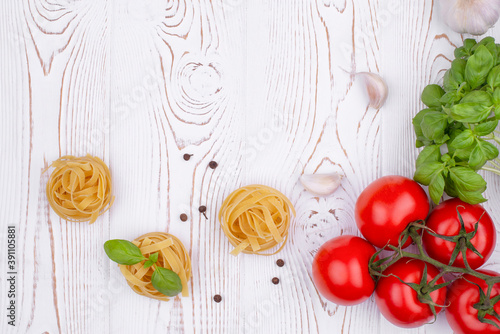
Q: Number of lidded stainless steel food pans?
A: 0